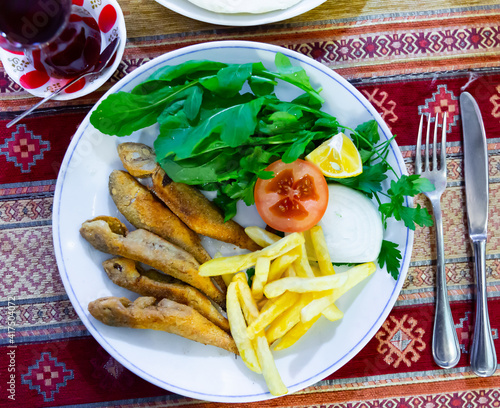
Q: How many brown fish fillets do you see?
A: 5